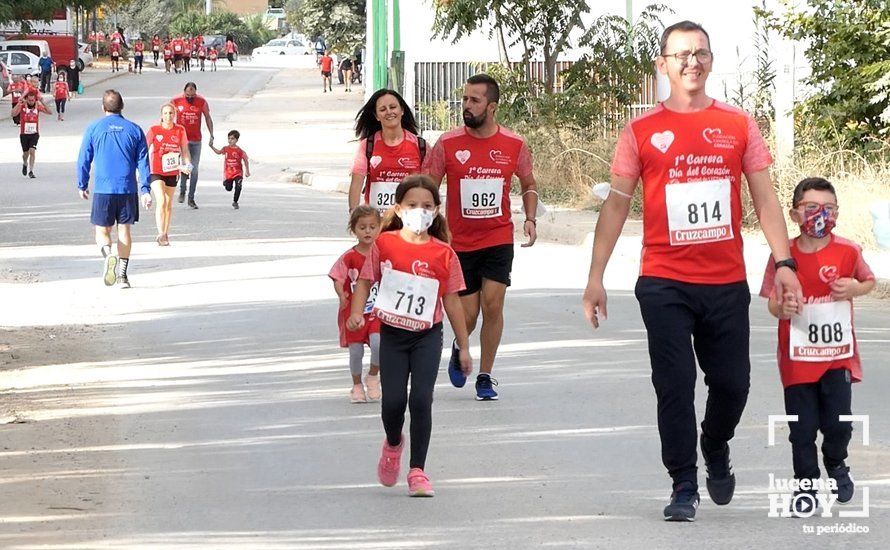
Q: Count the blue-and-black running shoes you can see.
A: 2